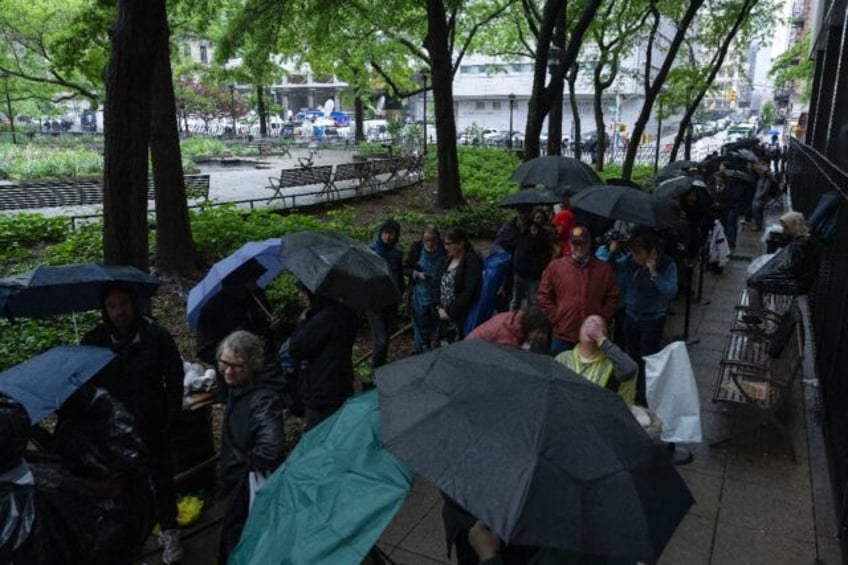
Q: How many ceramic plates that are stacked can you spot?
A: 0